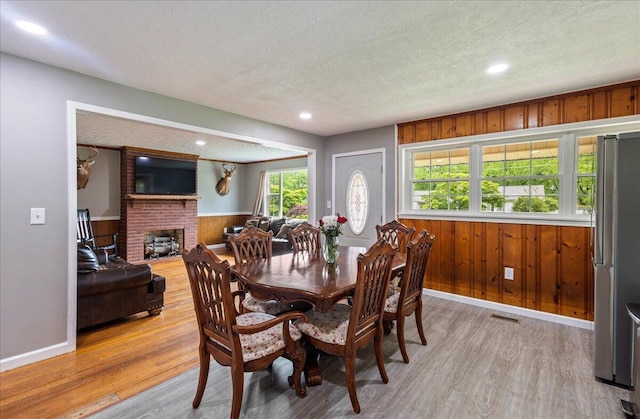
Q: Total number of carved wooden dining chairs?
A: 6